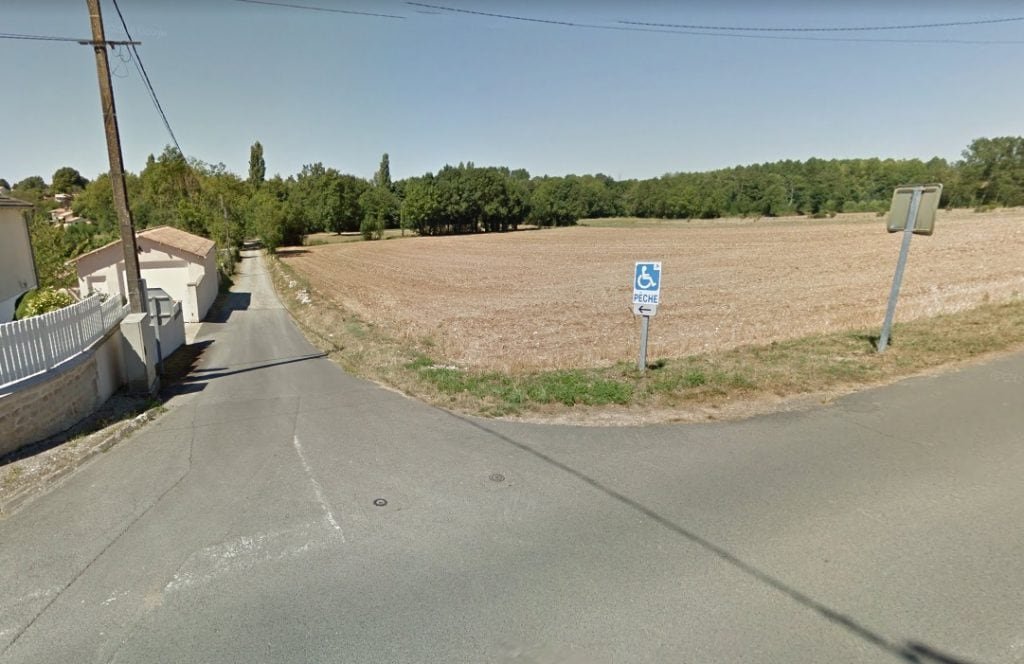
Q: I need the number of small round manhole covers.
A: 2